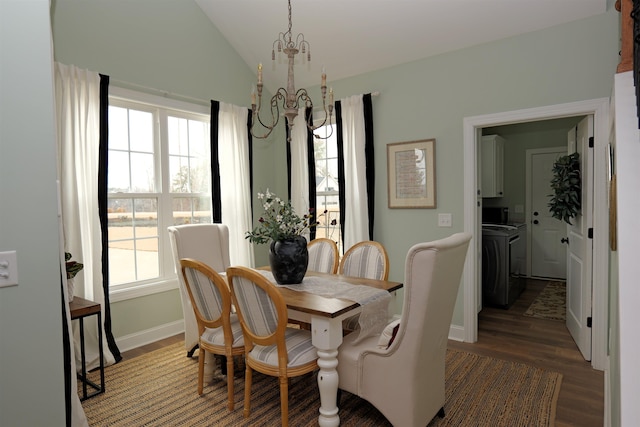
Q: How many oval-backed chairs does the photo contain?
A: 4